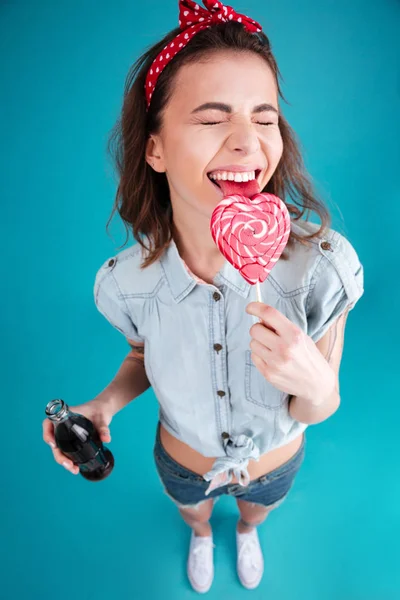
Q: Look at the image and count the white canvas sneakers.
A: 2